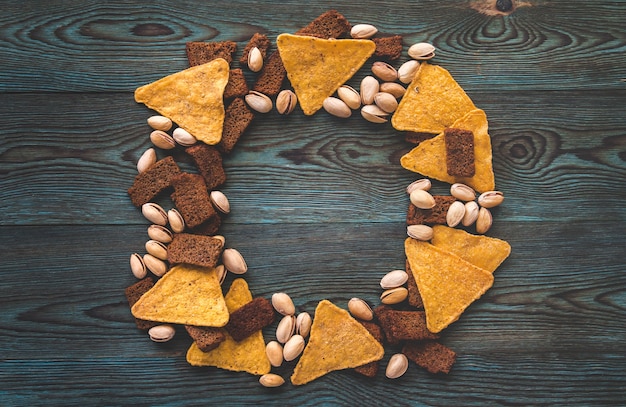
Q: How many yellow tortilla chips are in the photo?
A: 9